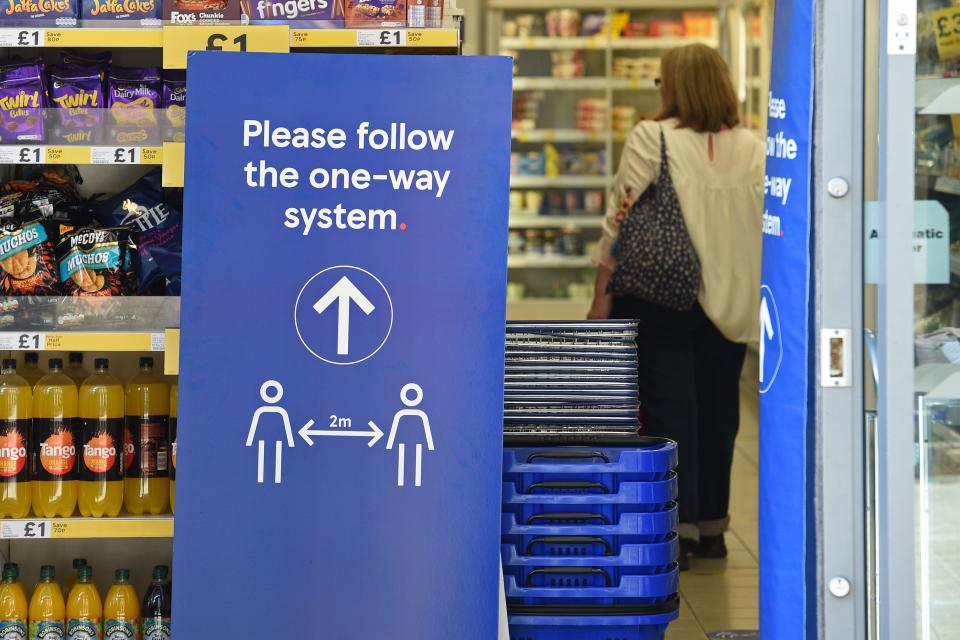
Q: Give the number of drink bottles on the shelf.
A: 13